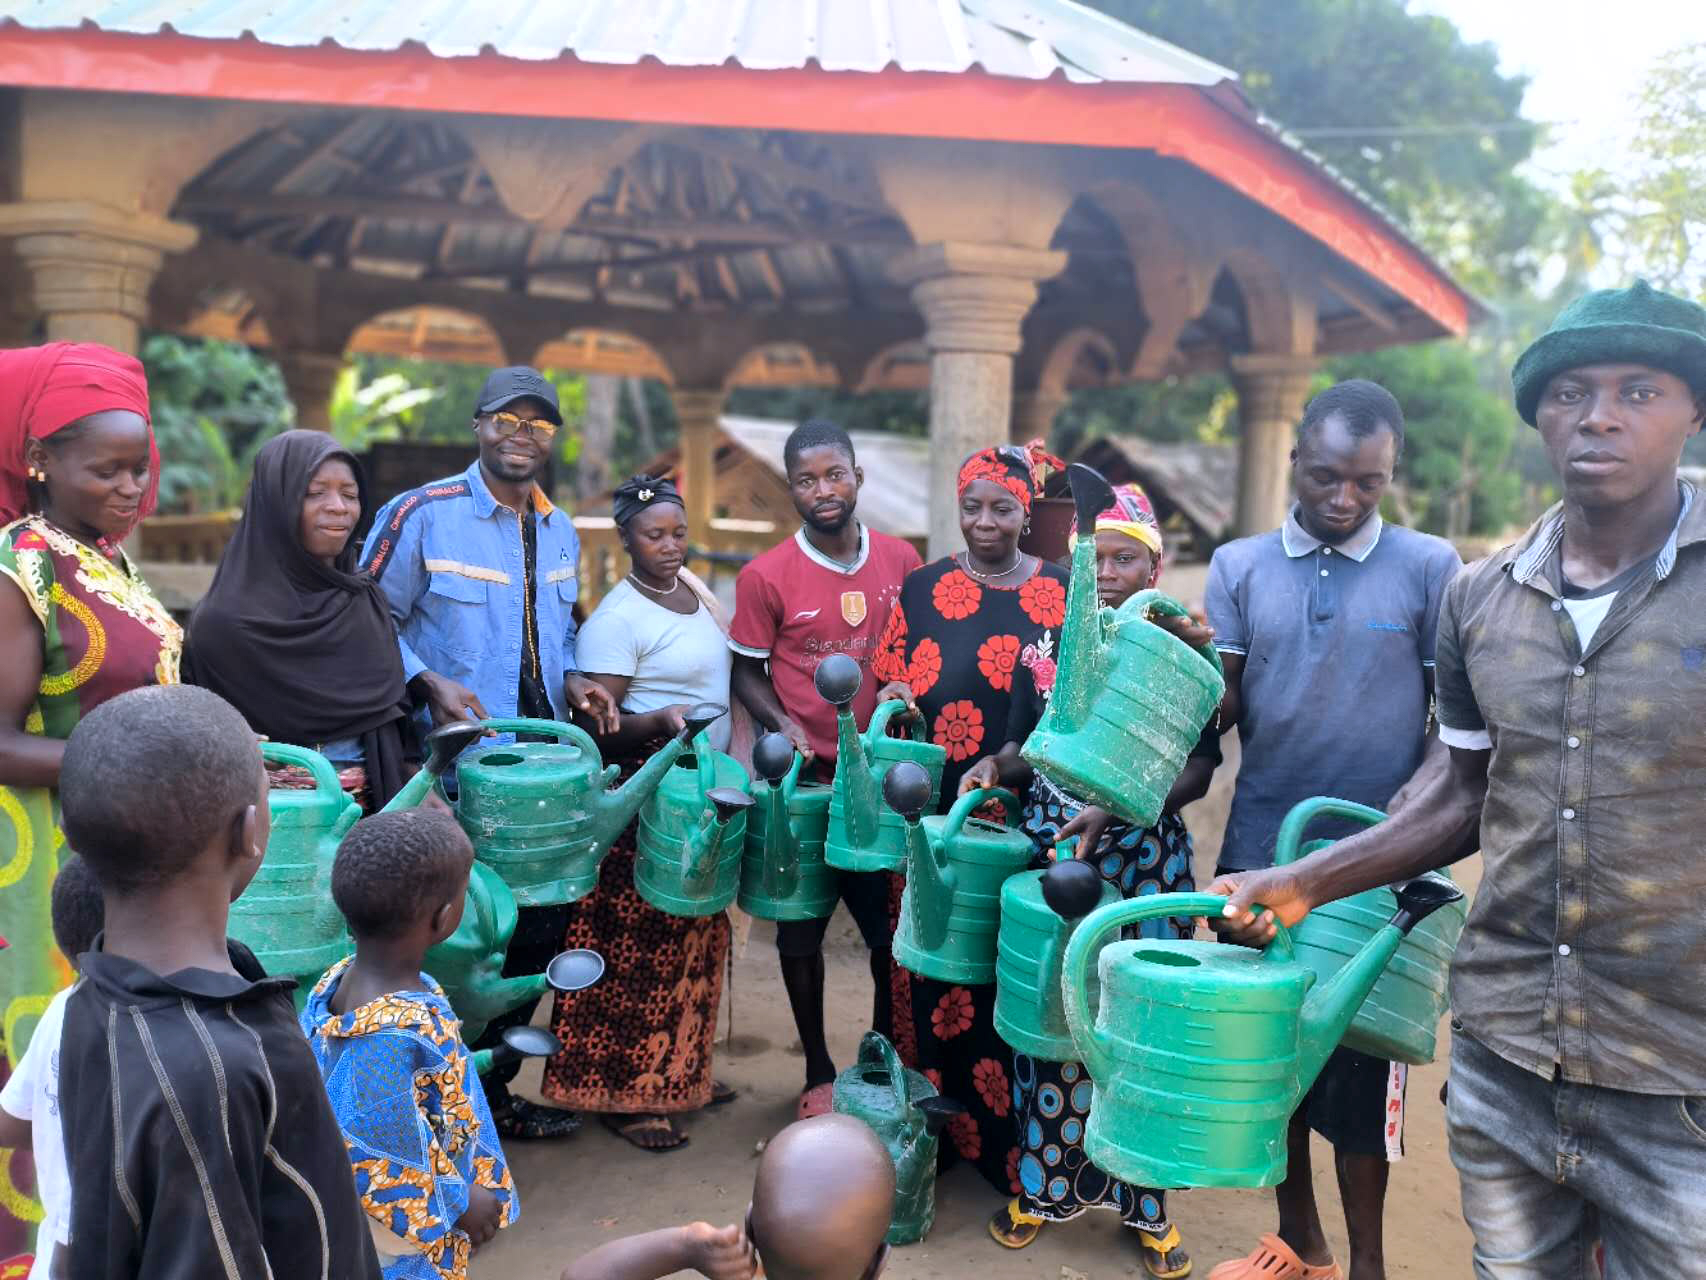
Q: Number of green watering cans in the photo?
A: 13